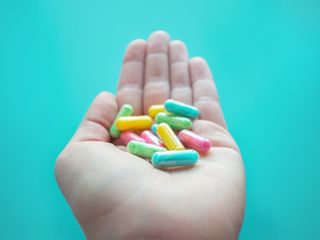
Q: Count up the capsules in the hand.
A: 12